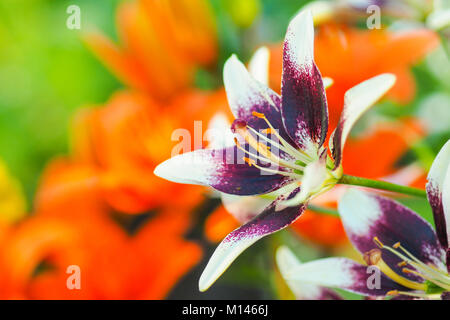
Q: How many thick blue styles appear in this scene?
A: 0